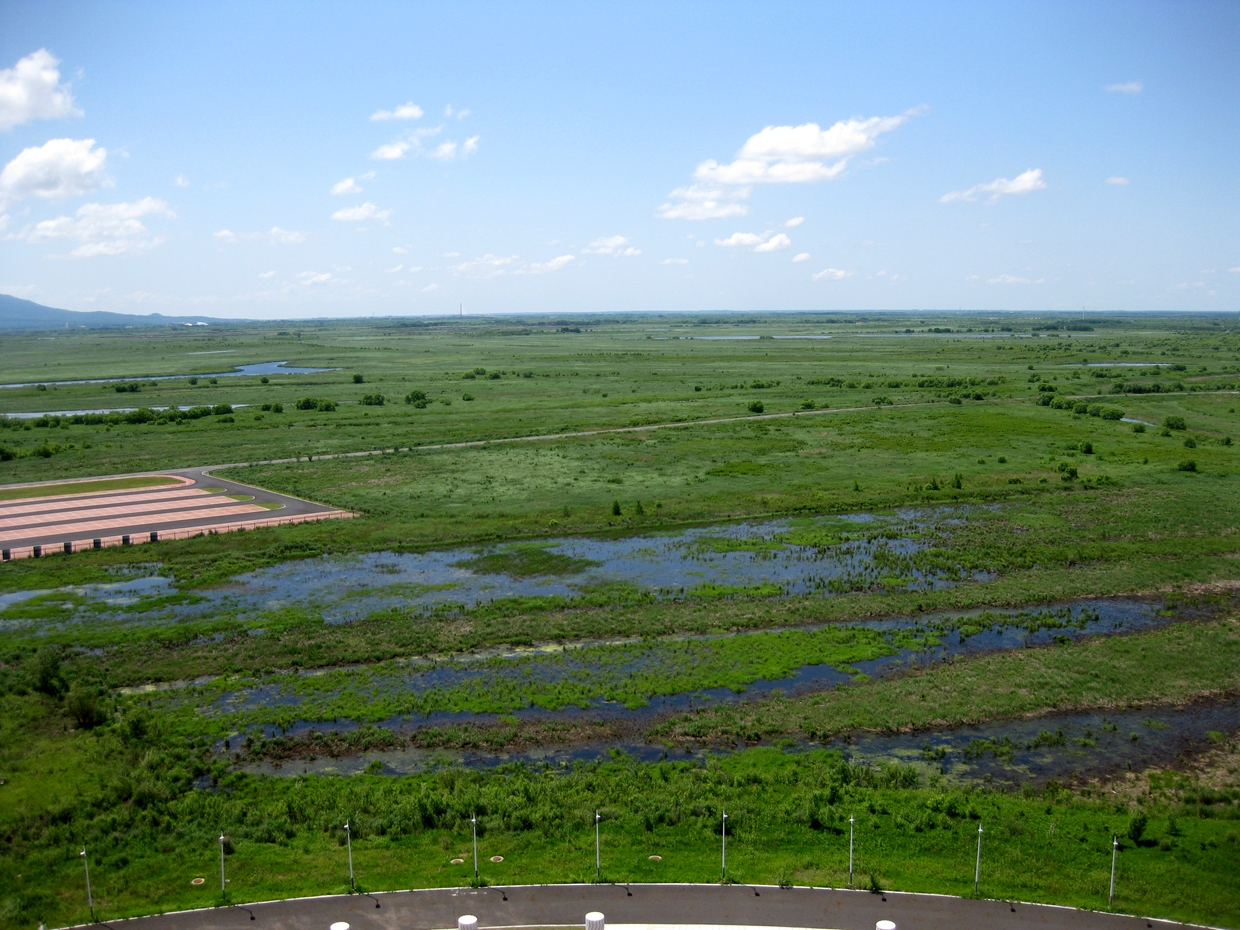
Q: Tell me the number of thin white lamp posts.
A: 9